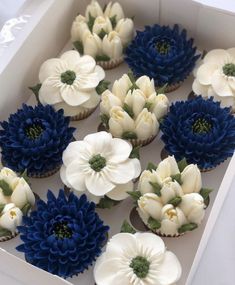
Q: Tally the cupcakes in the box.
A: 12